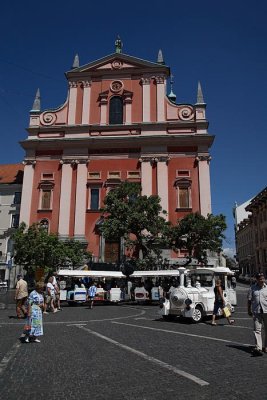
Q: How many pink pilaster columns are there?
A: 10